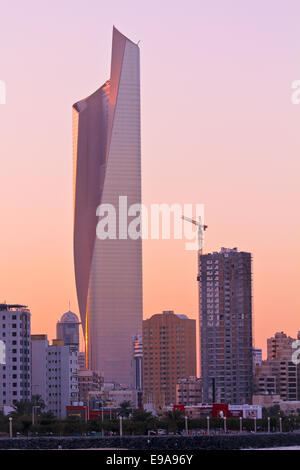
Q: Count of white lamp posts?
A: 9